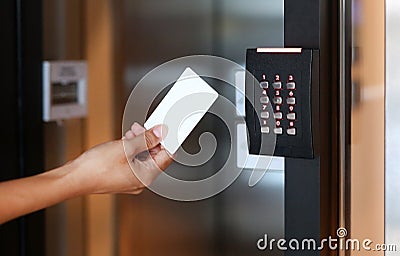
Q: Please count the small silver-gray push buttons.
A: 12